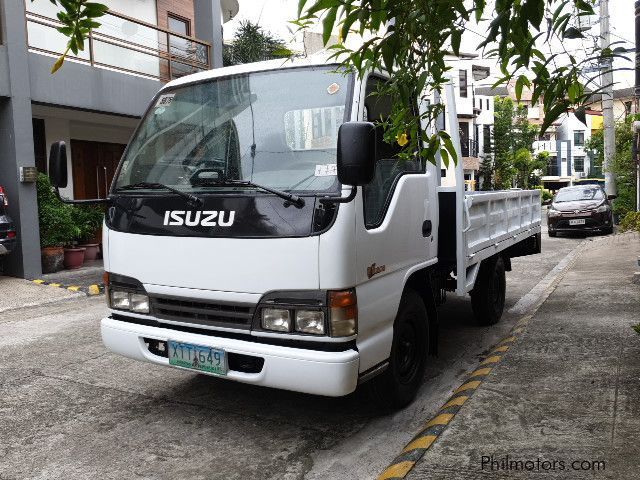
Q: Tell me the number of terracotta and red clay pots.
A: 3